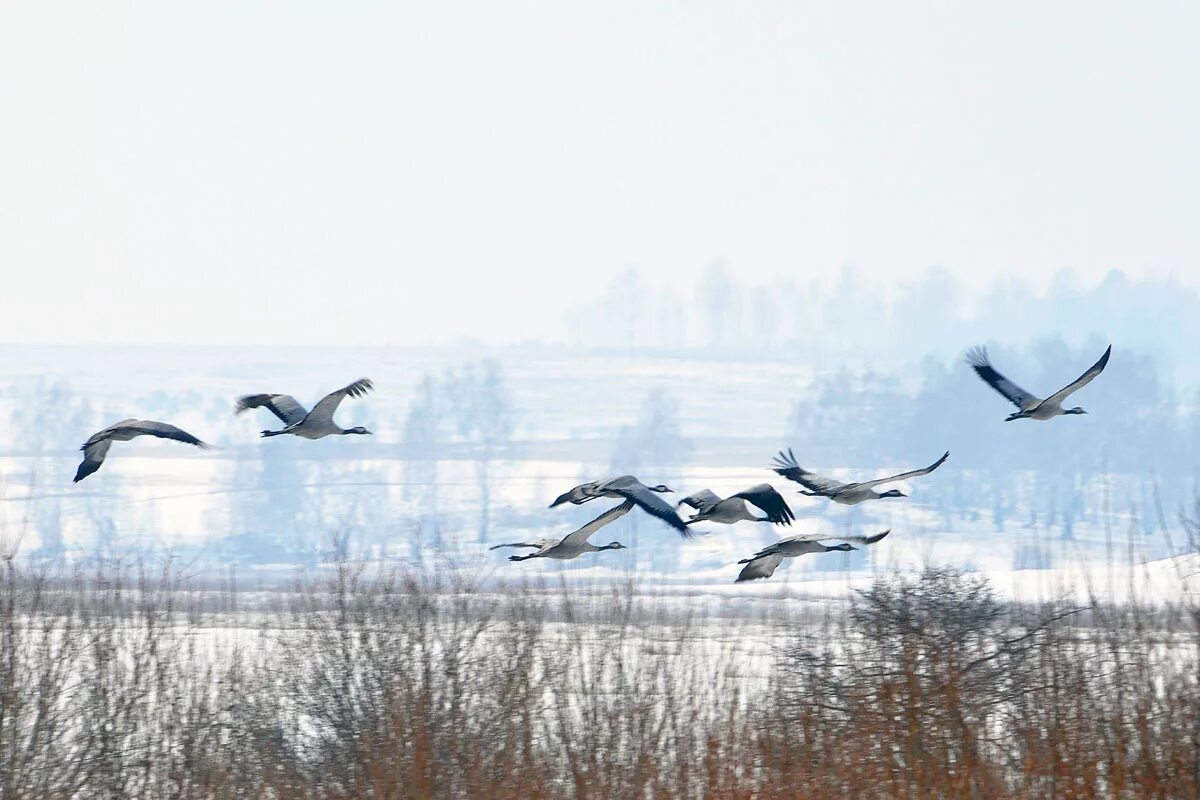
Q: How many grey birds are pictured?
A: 8